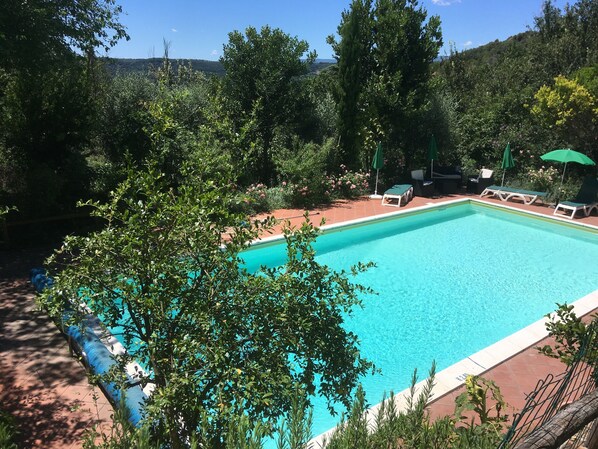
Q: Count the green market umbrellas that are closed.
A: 3